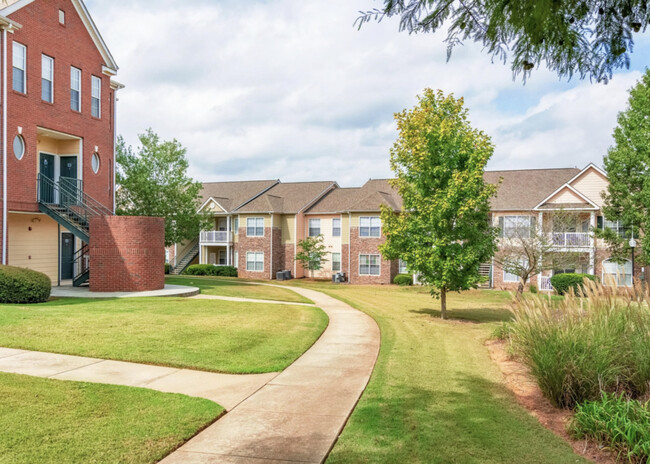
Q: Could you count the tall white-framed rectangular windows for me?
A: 4